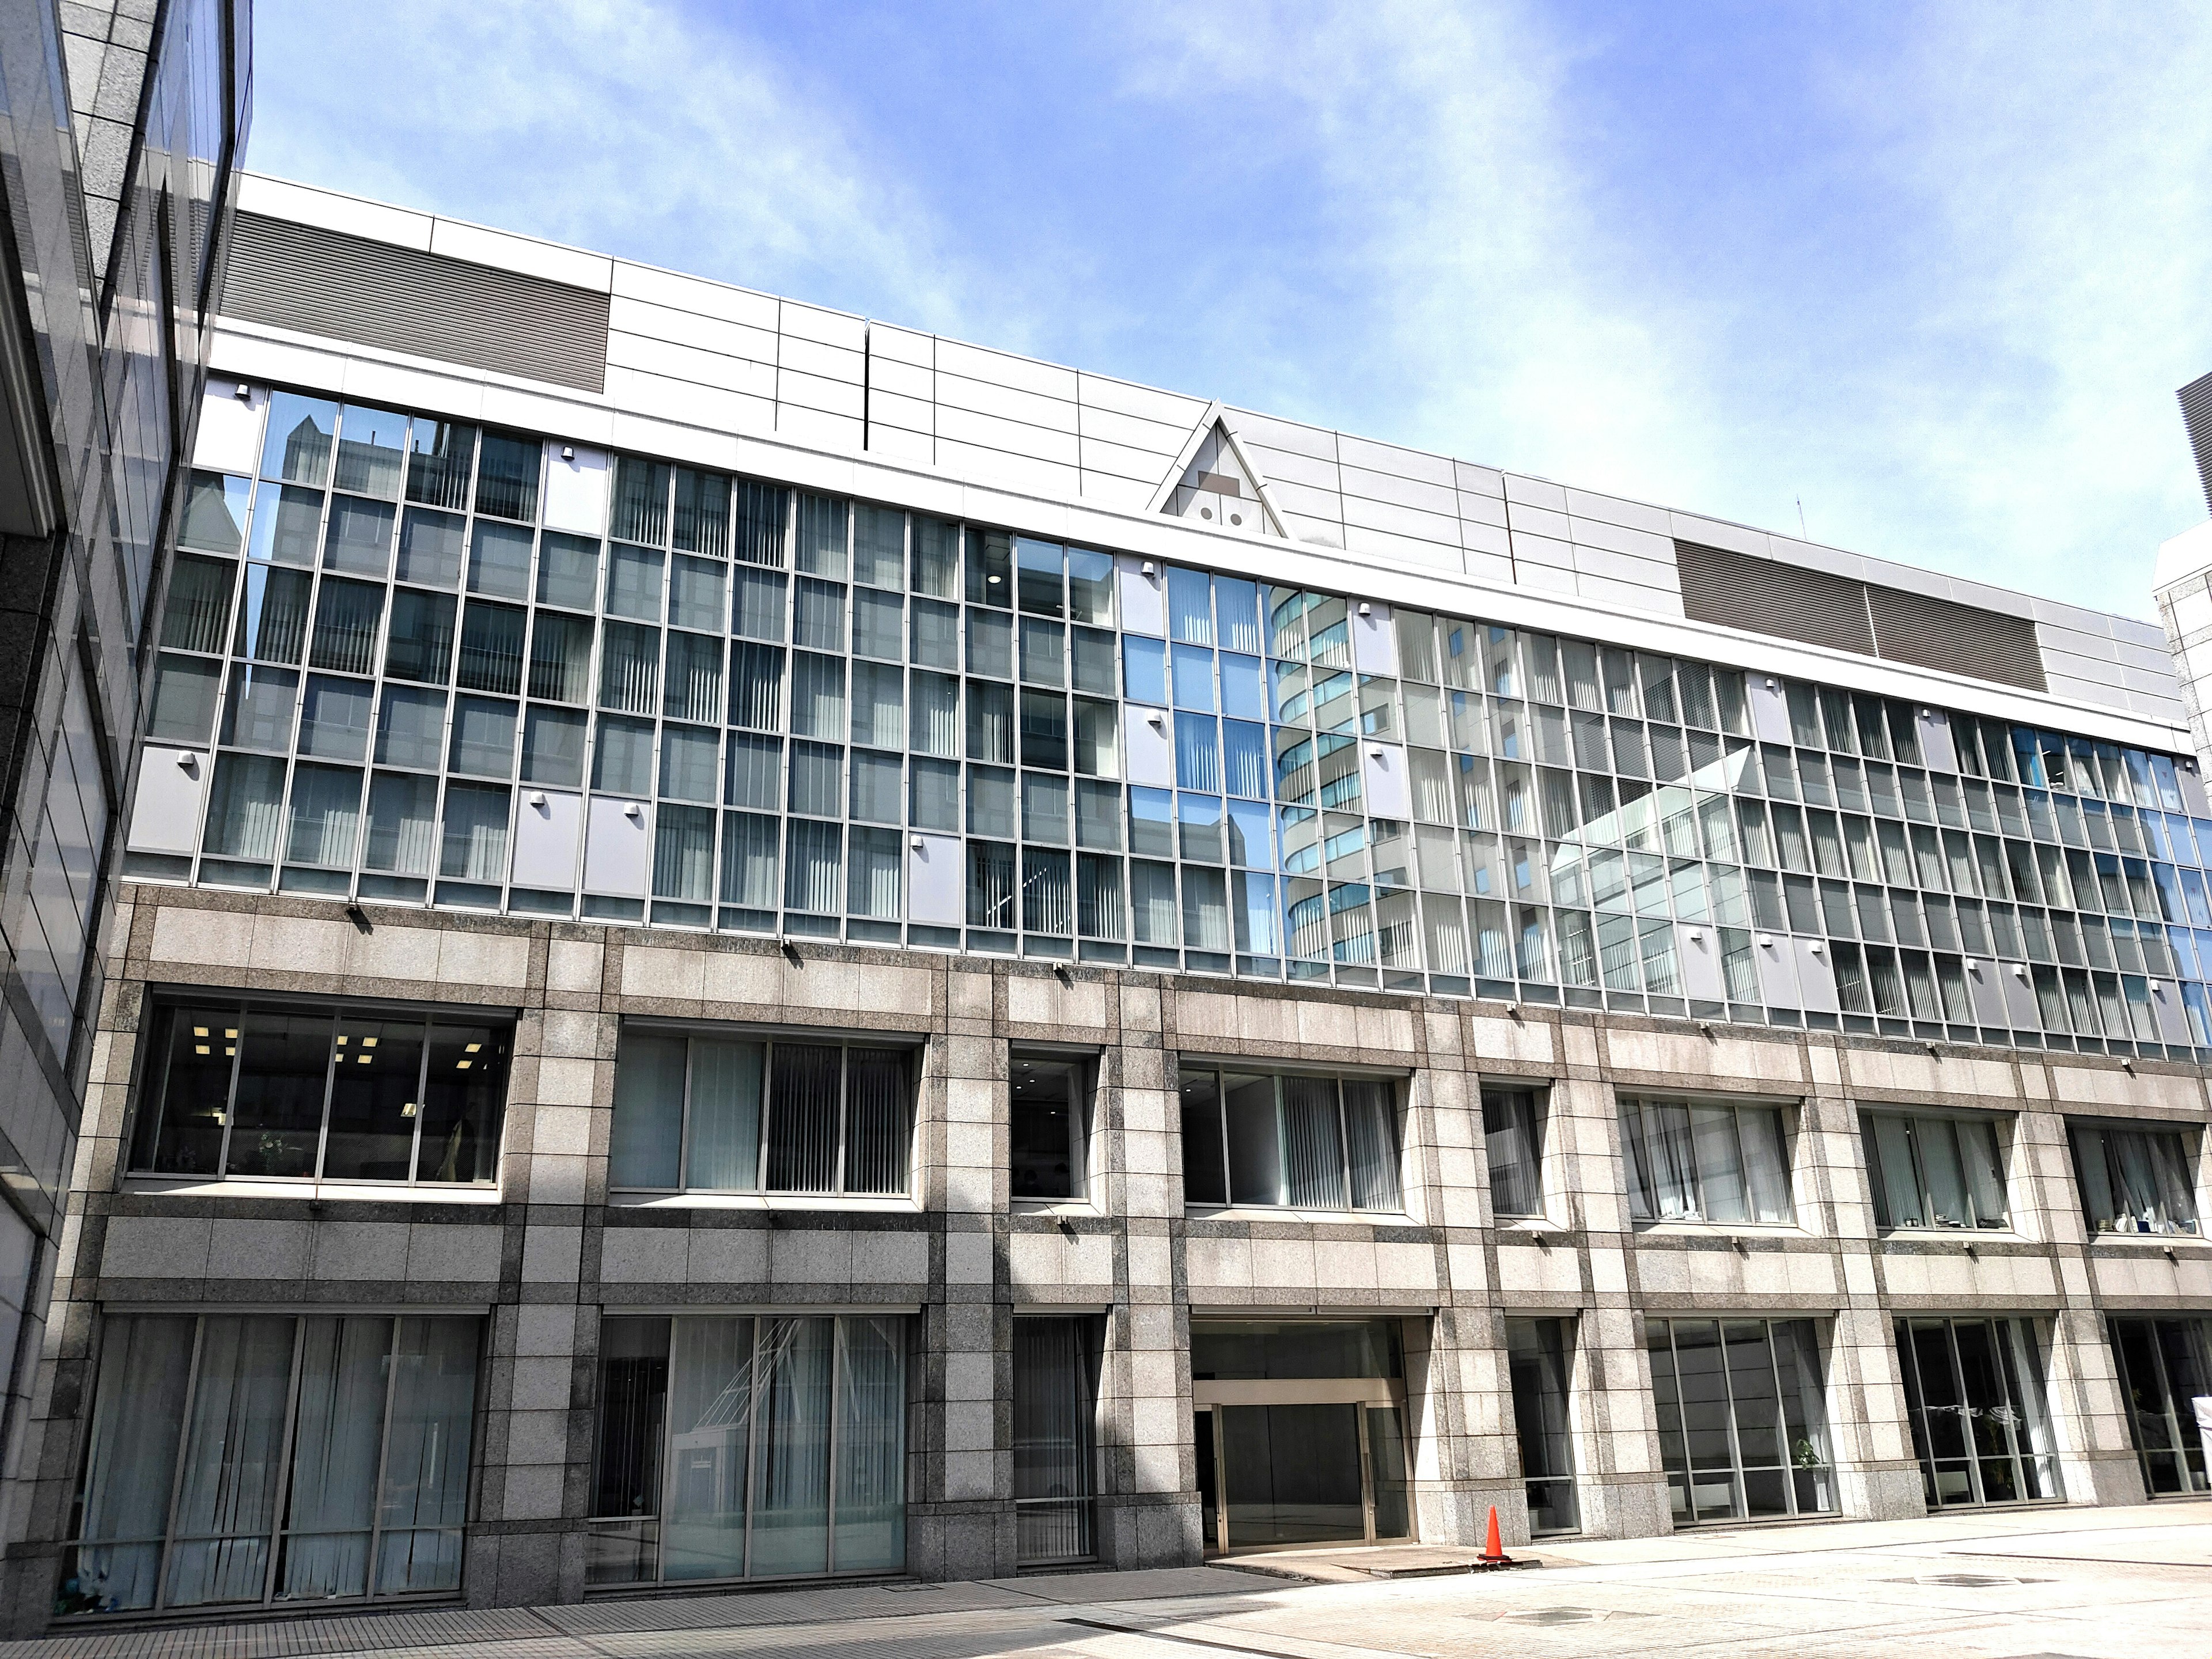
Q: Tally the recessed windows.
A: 15